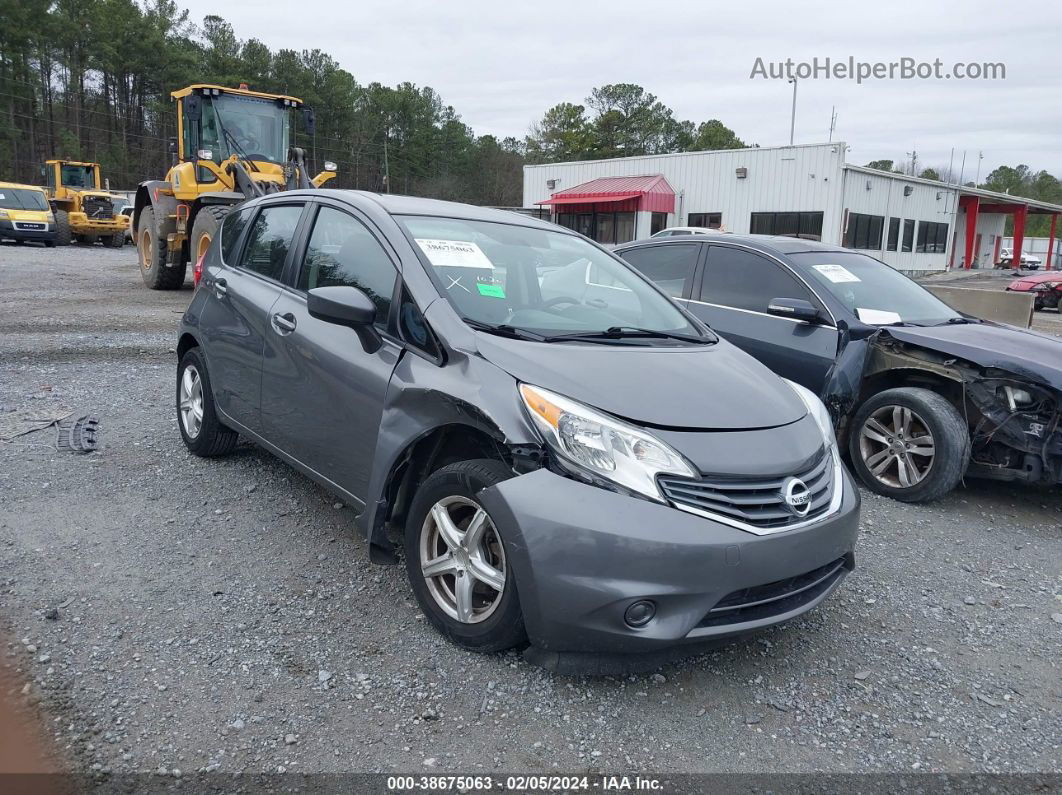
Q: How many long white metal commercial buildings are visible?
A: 1